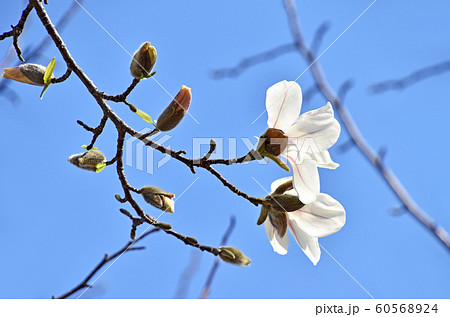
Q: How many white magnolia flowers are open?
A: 2